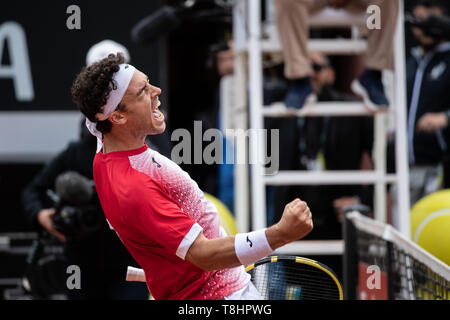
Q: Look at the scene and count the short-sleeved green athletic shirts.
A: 0